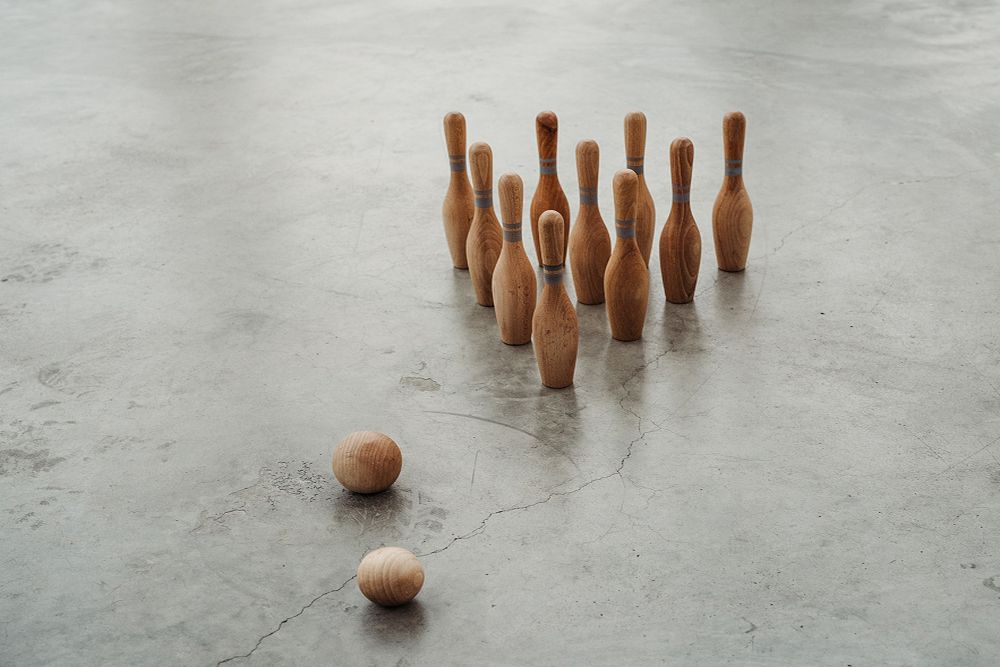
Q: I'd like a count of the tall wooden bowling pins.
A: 10